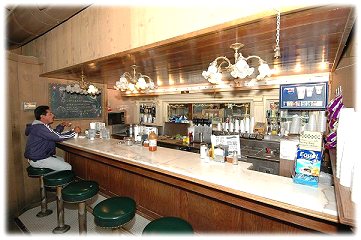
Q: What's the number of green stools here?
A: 5